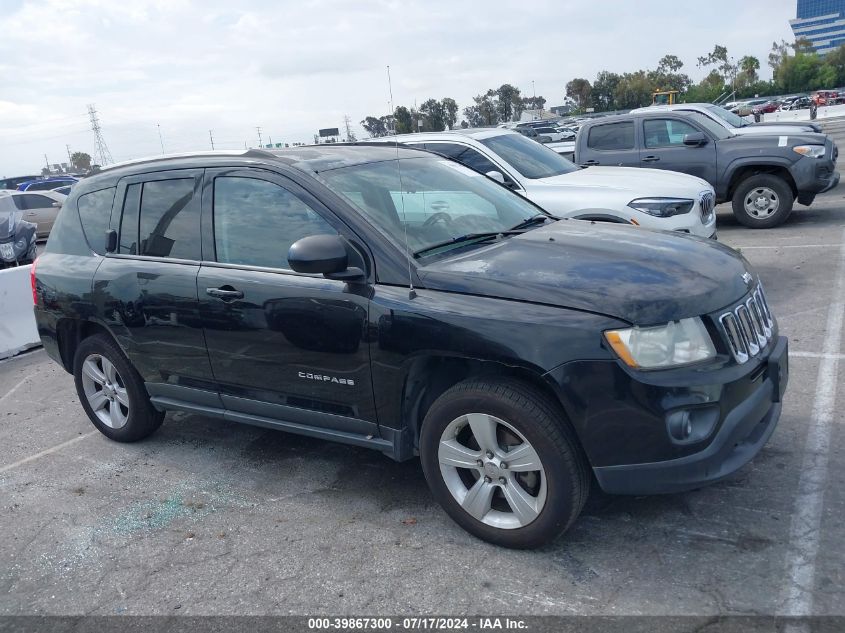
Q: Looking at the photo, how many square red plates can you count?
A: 0